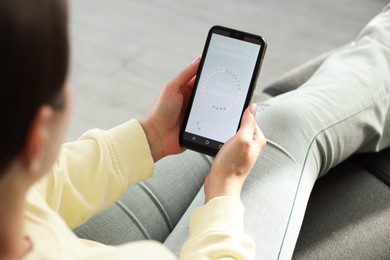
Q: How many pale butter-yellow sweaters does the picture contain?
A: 1